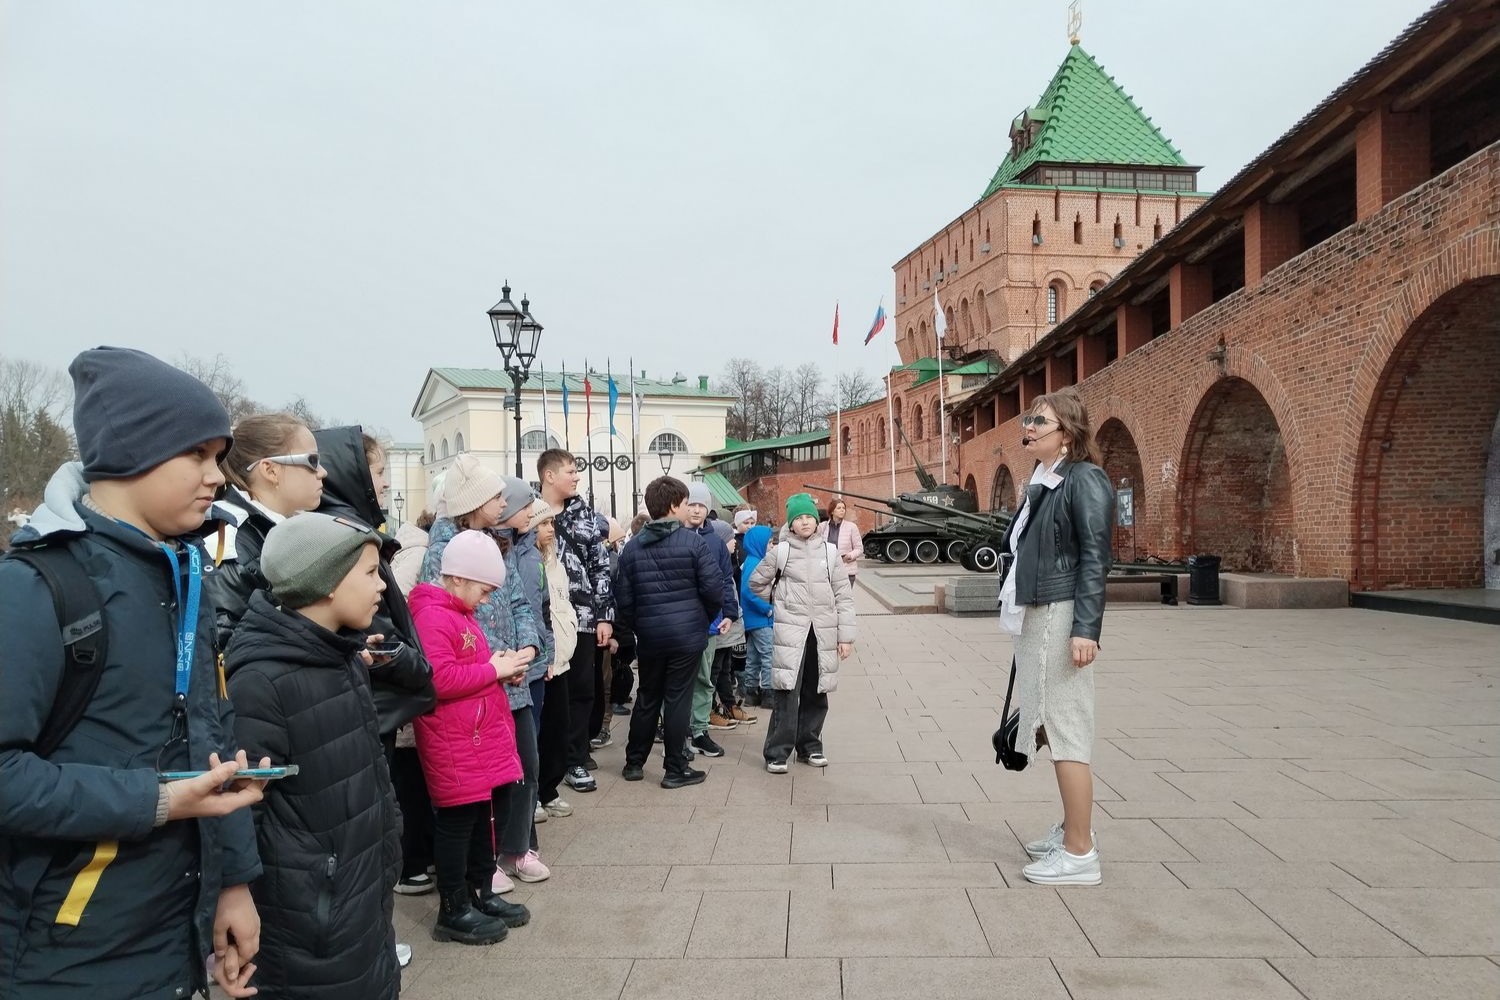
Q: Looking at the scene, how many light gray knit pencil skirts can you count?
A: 1